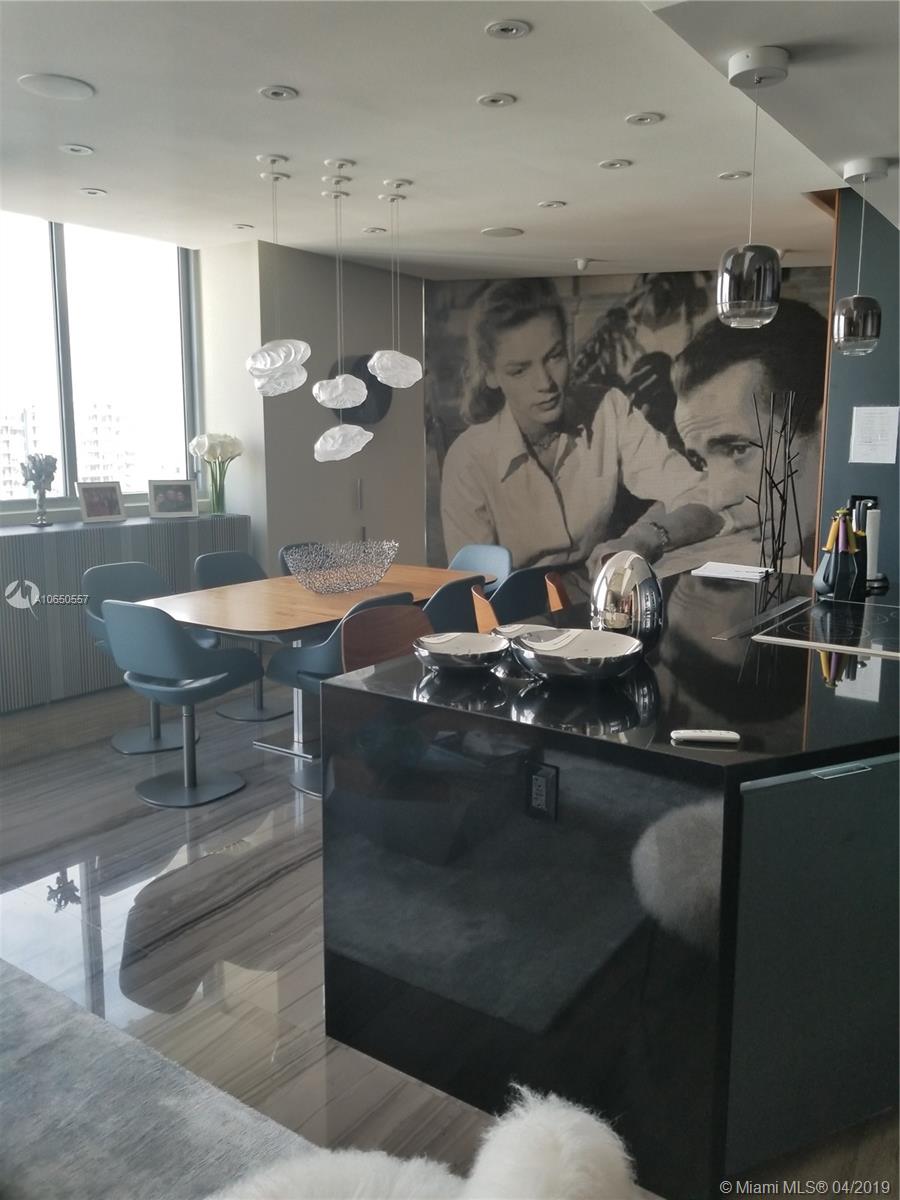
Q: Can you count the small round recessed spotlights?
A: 11